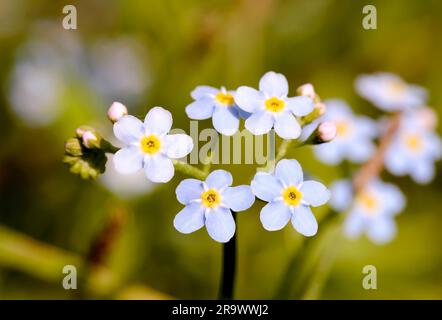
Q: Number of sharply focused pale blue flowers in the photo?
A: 5